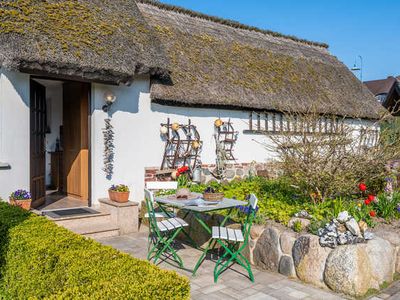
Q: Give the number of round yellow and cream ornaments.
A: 4